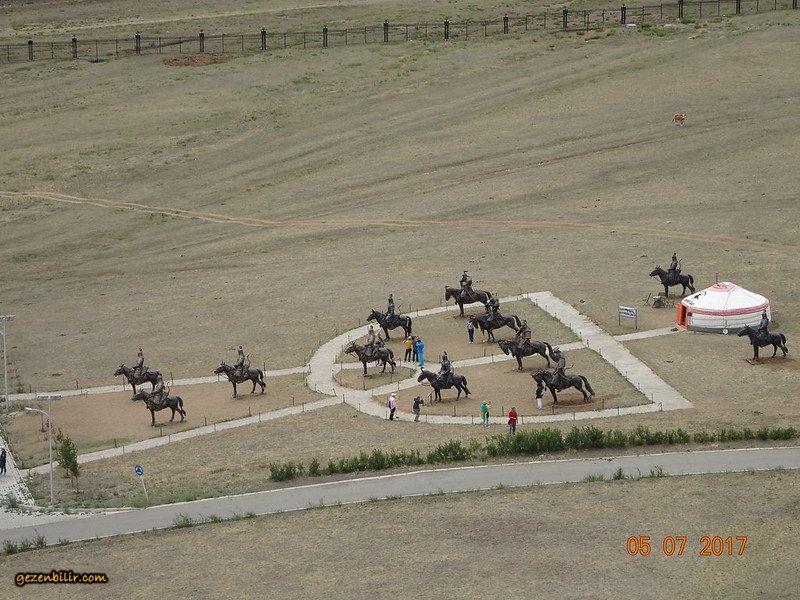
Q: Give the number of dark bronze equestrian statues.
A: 12